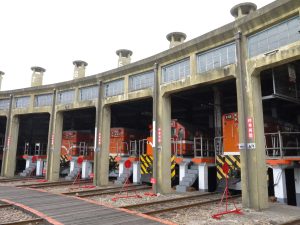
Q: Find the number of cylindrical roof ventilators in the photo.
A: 6